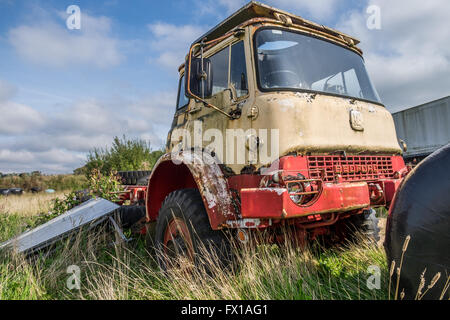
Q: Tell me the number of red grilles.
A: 1